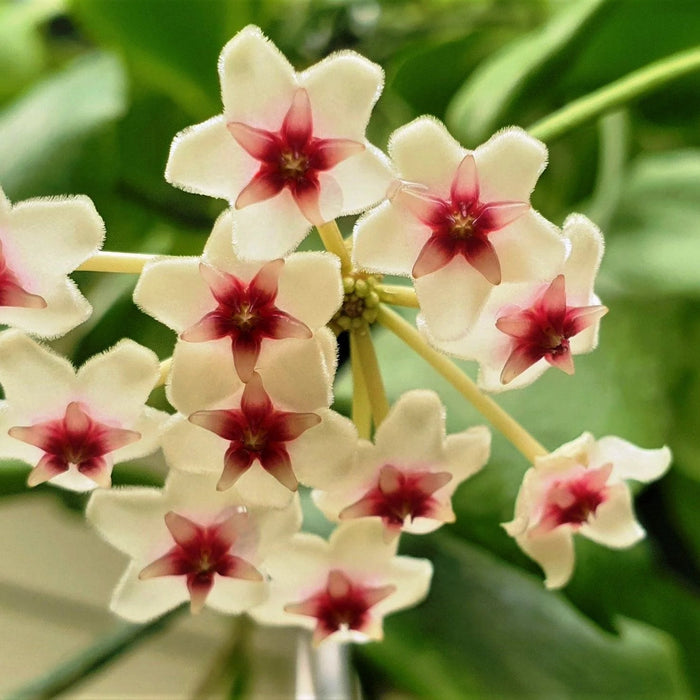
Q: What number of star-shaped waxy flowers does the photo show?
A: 11